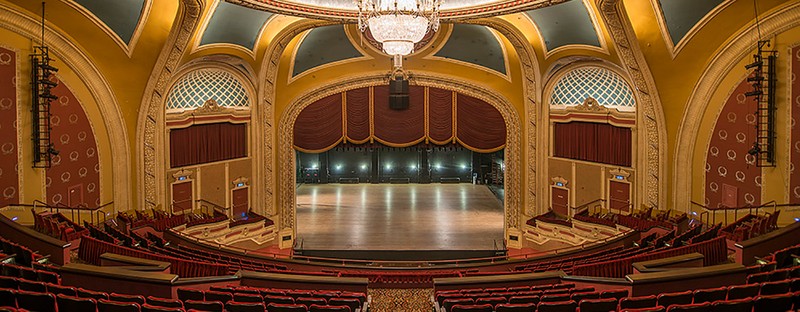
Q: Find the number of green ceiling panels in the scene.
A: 6